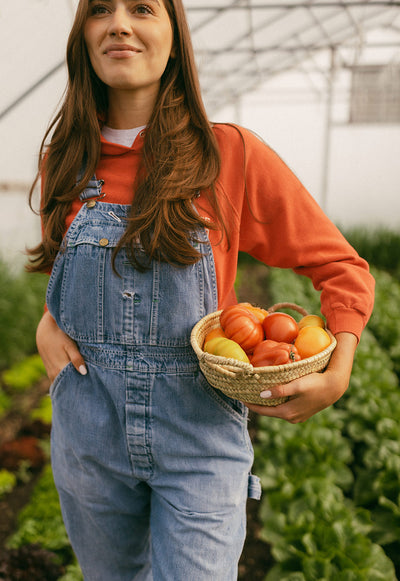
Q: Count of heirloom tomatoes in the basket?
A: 8